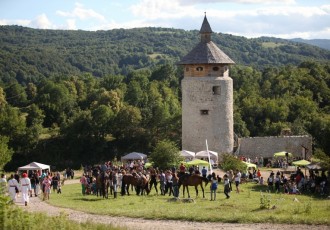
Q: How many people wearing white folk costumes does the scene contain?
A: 3